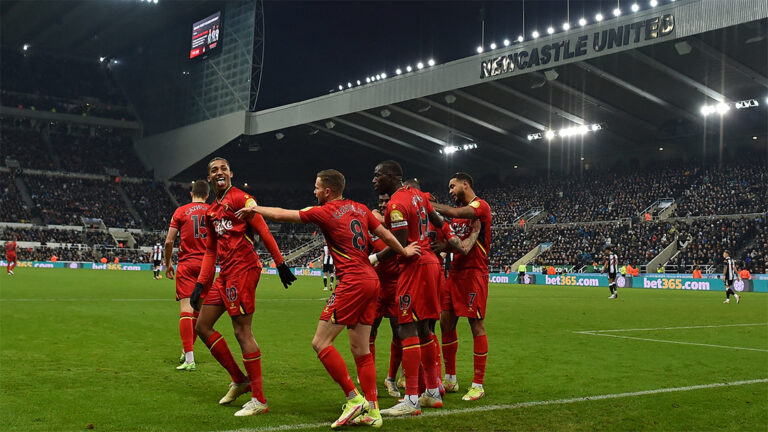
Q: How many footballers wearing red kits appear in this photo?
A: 8